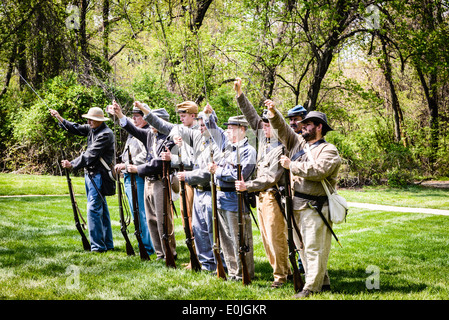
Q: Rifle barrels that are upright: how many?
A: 8